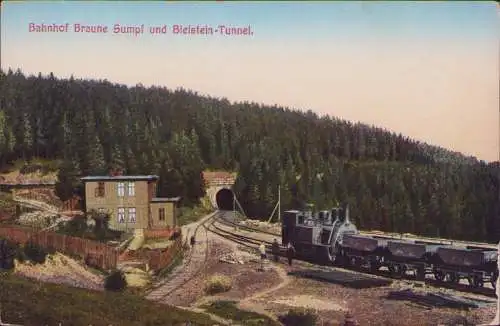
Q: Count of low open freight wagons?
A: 3